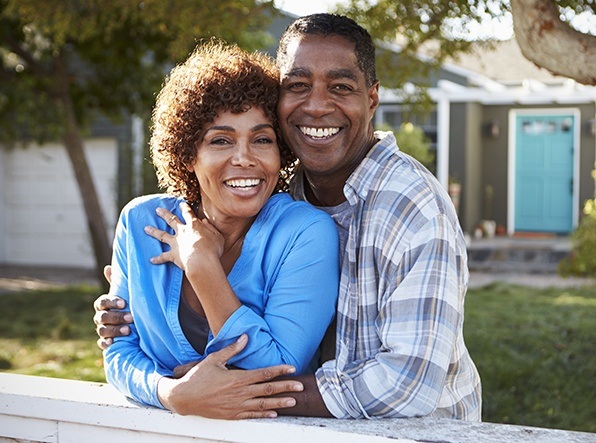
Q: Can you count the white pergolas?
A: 1